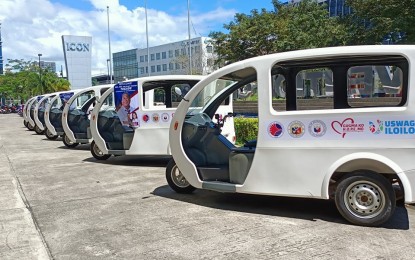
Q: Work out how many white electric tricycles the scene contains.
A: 7